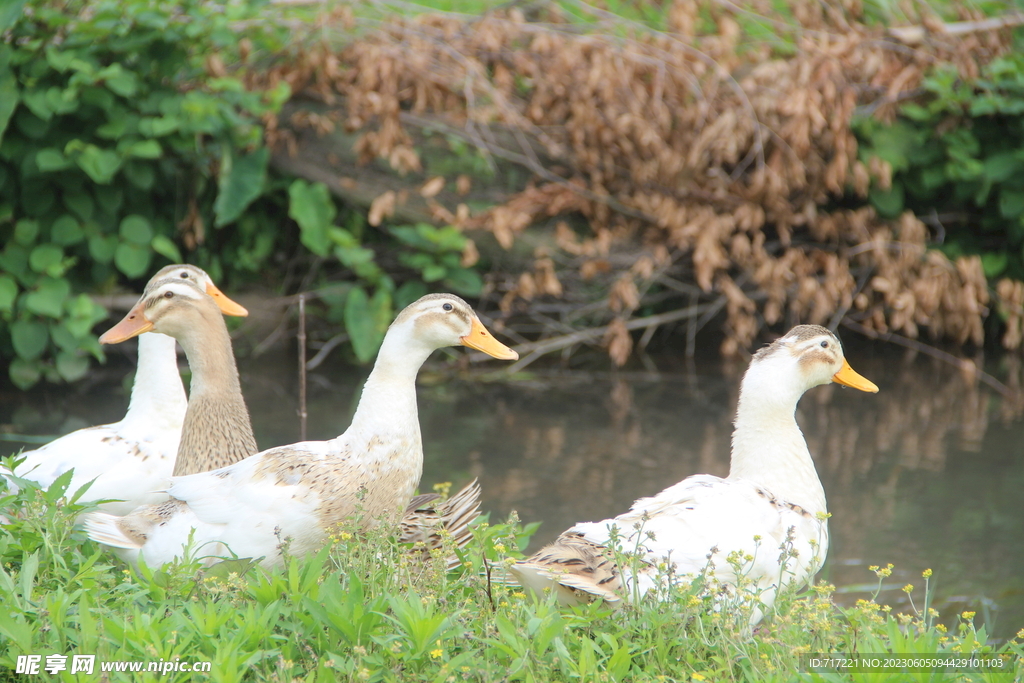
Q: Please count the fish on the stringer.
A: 0